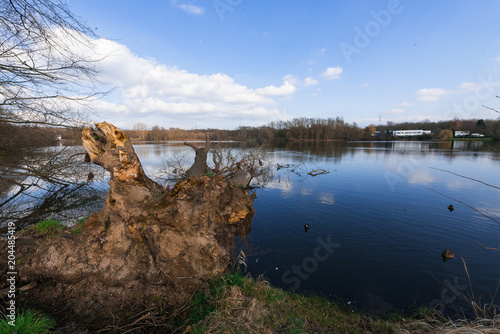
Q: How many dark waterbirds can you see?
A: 3